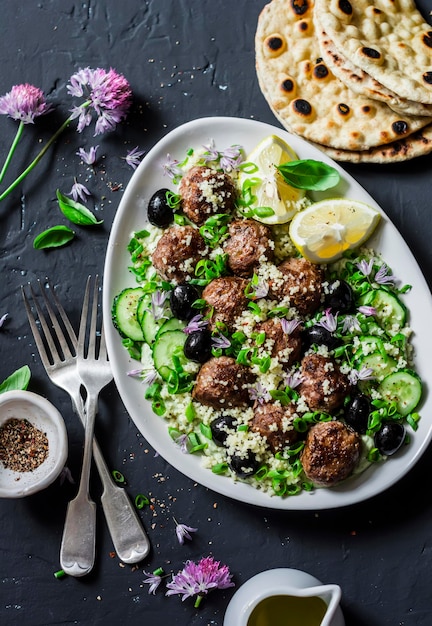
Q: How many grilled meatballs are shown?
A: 10